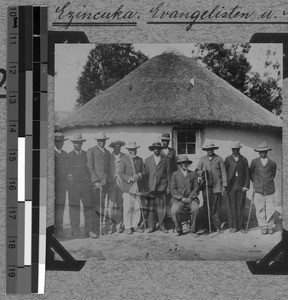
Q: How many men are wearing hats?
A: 11